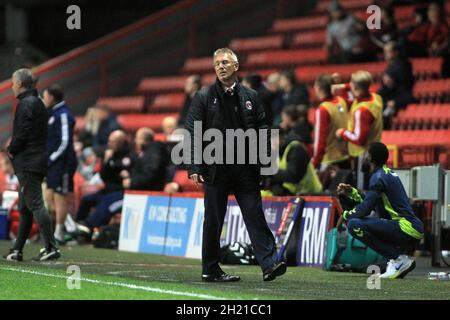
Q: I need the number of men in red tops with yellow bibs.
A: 2